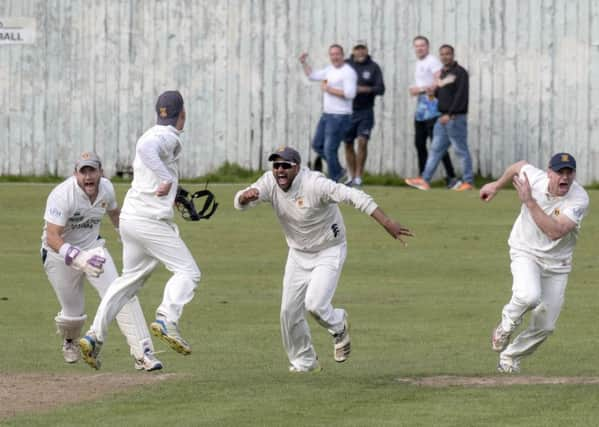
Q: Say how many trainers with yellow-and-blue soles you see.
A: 2